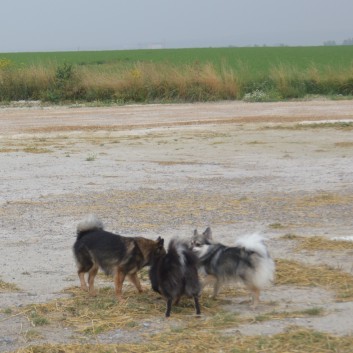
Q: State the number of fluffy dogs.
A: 3